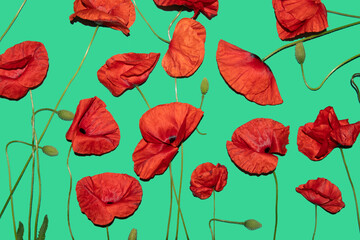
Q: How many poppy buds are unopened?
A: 6